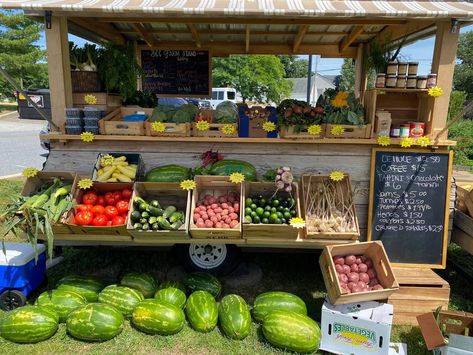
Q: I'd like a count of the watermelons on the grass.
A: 14